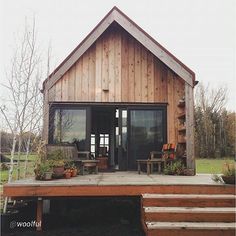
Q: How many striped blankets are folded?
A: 1